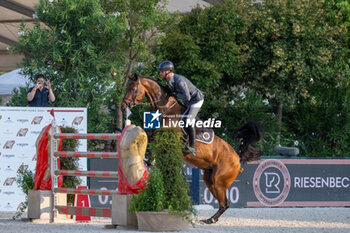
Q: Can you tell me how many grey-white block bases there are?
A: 2